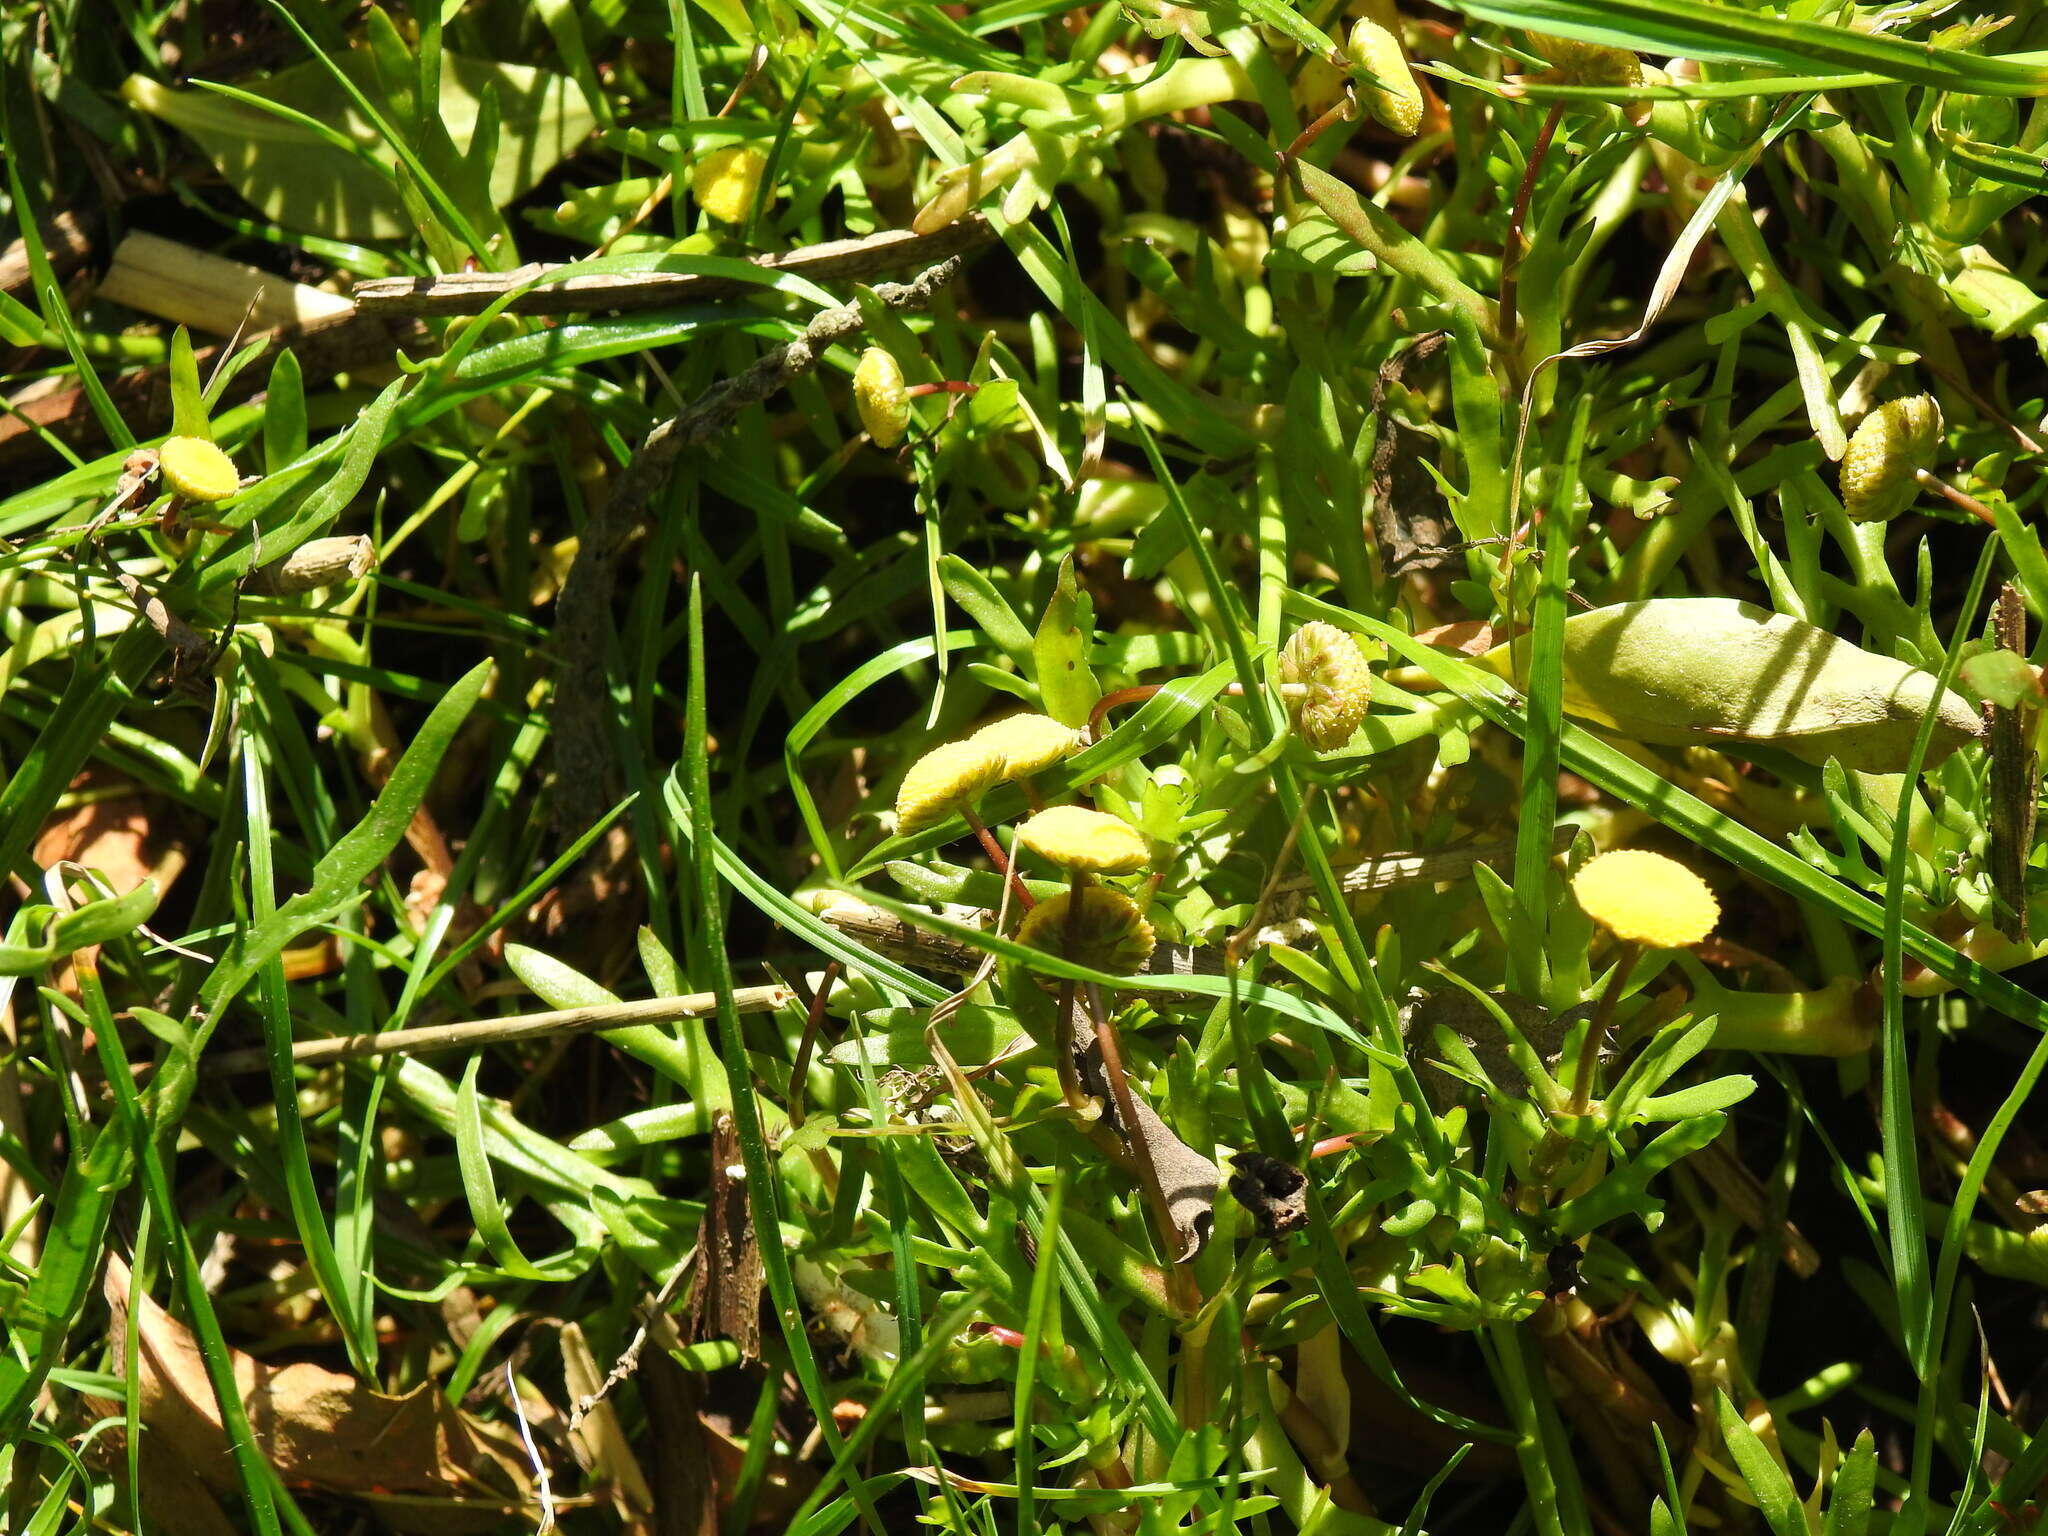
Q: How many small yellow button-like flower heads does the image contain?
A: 12